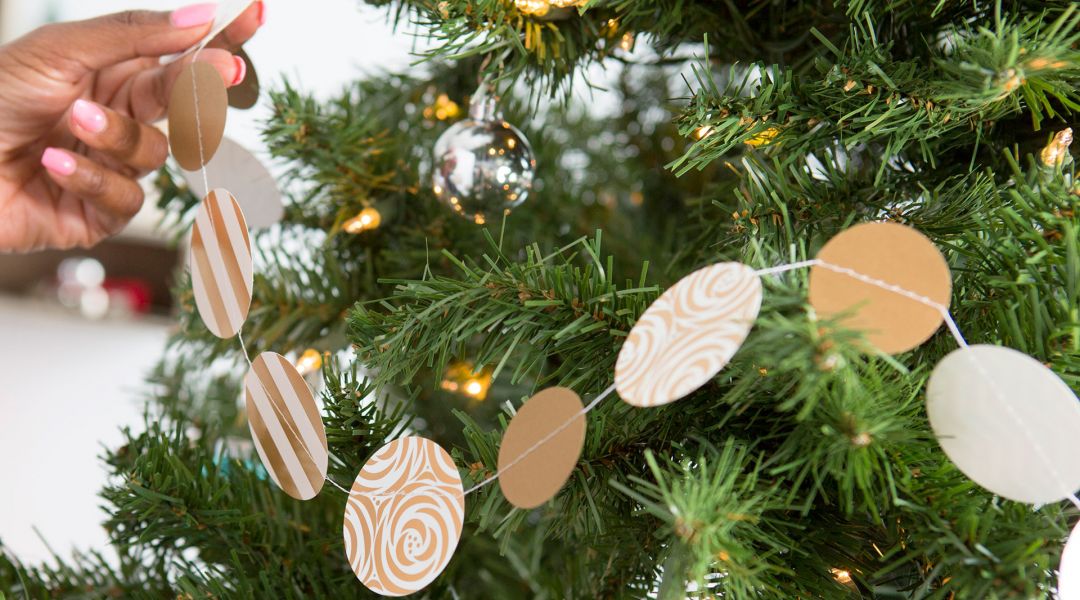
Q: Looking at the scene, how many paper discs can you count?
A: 12